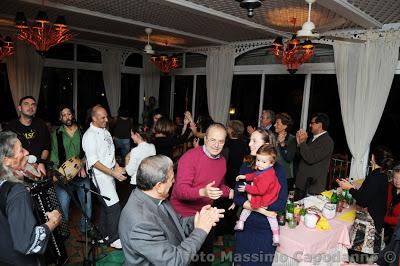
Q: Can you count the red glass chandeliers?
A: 4